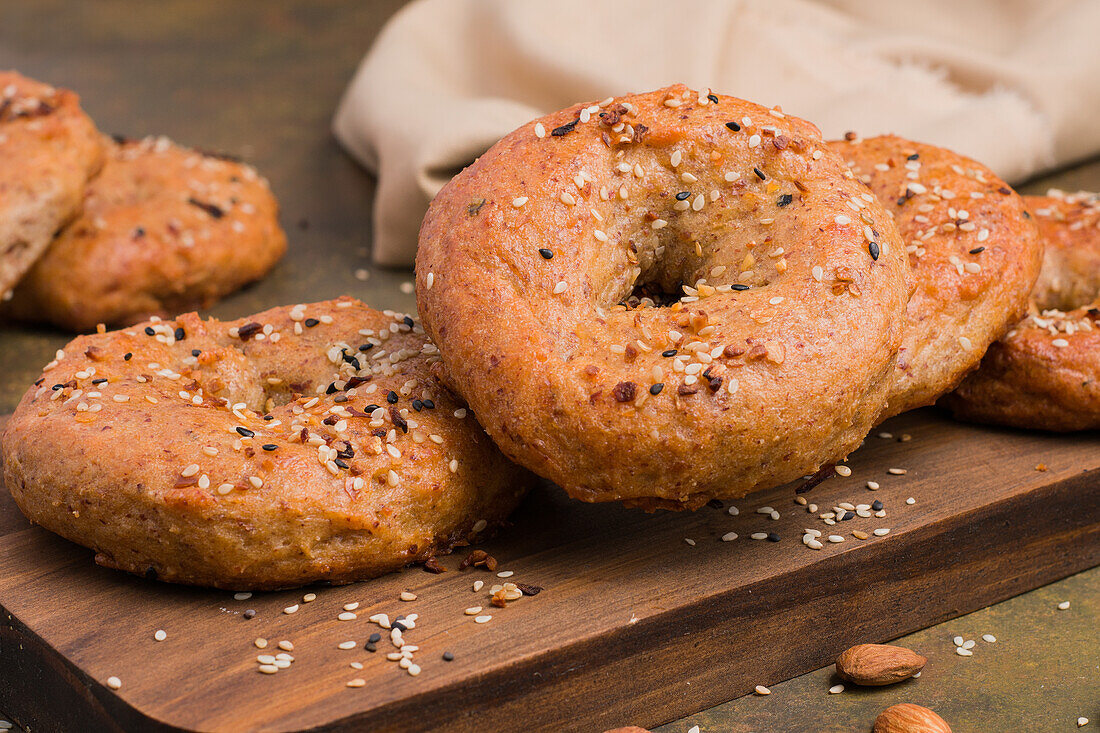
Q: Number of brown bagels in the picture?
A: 6